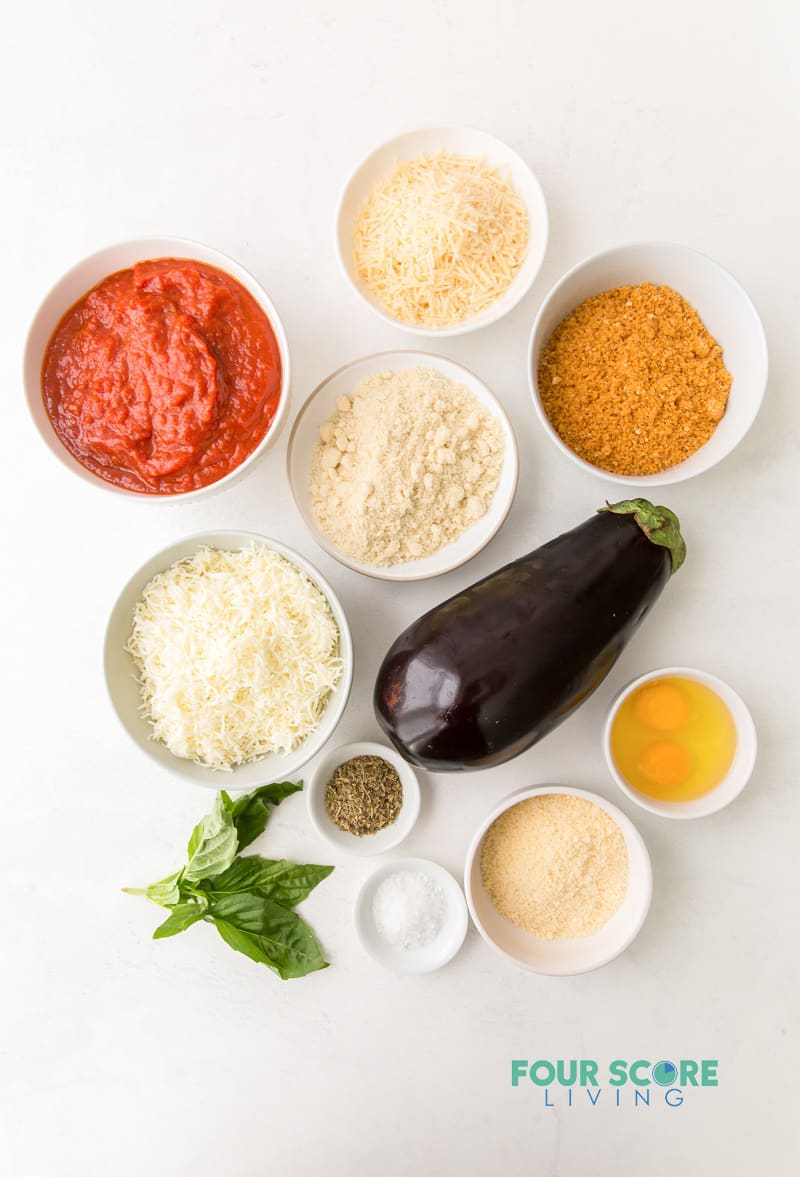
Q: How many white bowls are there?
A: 9